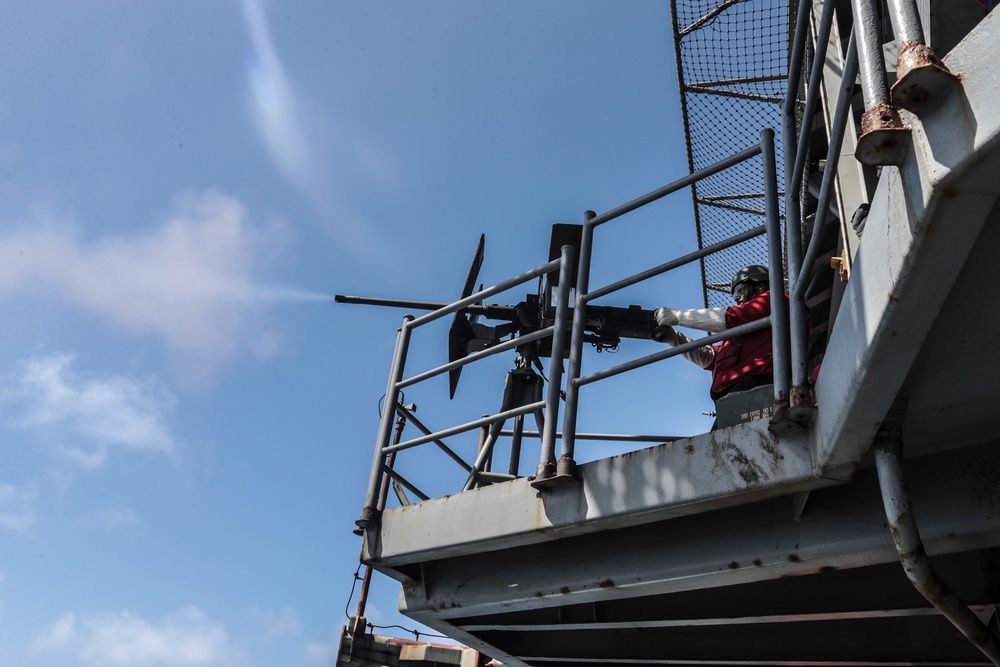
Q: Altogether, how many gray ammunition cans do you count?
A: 1